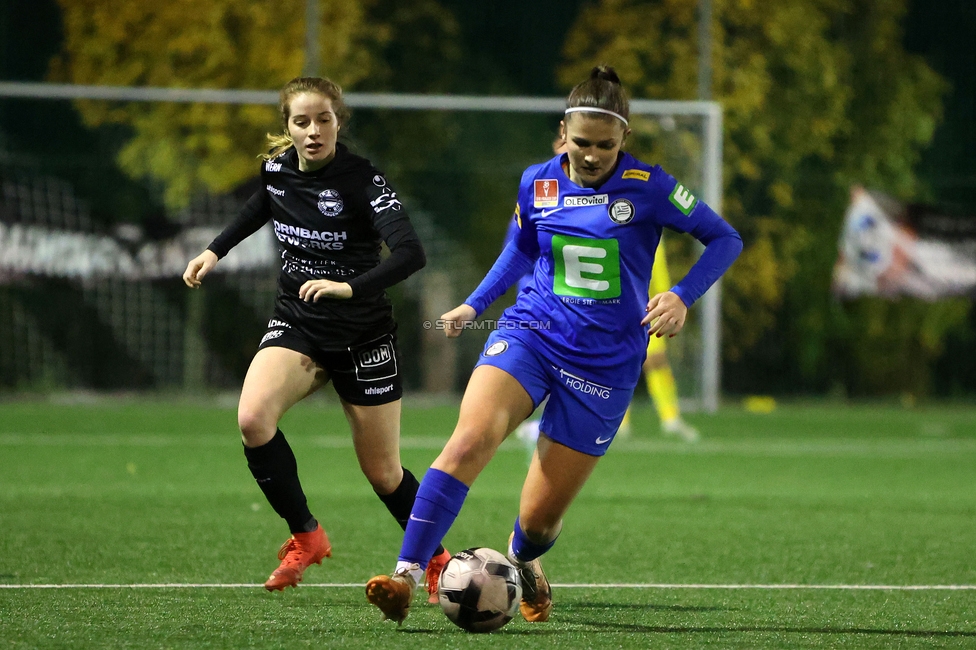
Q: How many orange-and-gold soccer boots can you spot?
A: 2